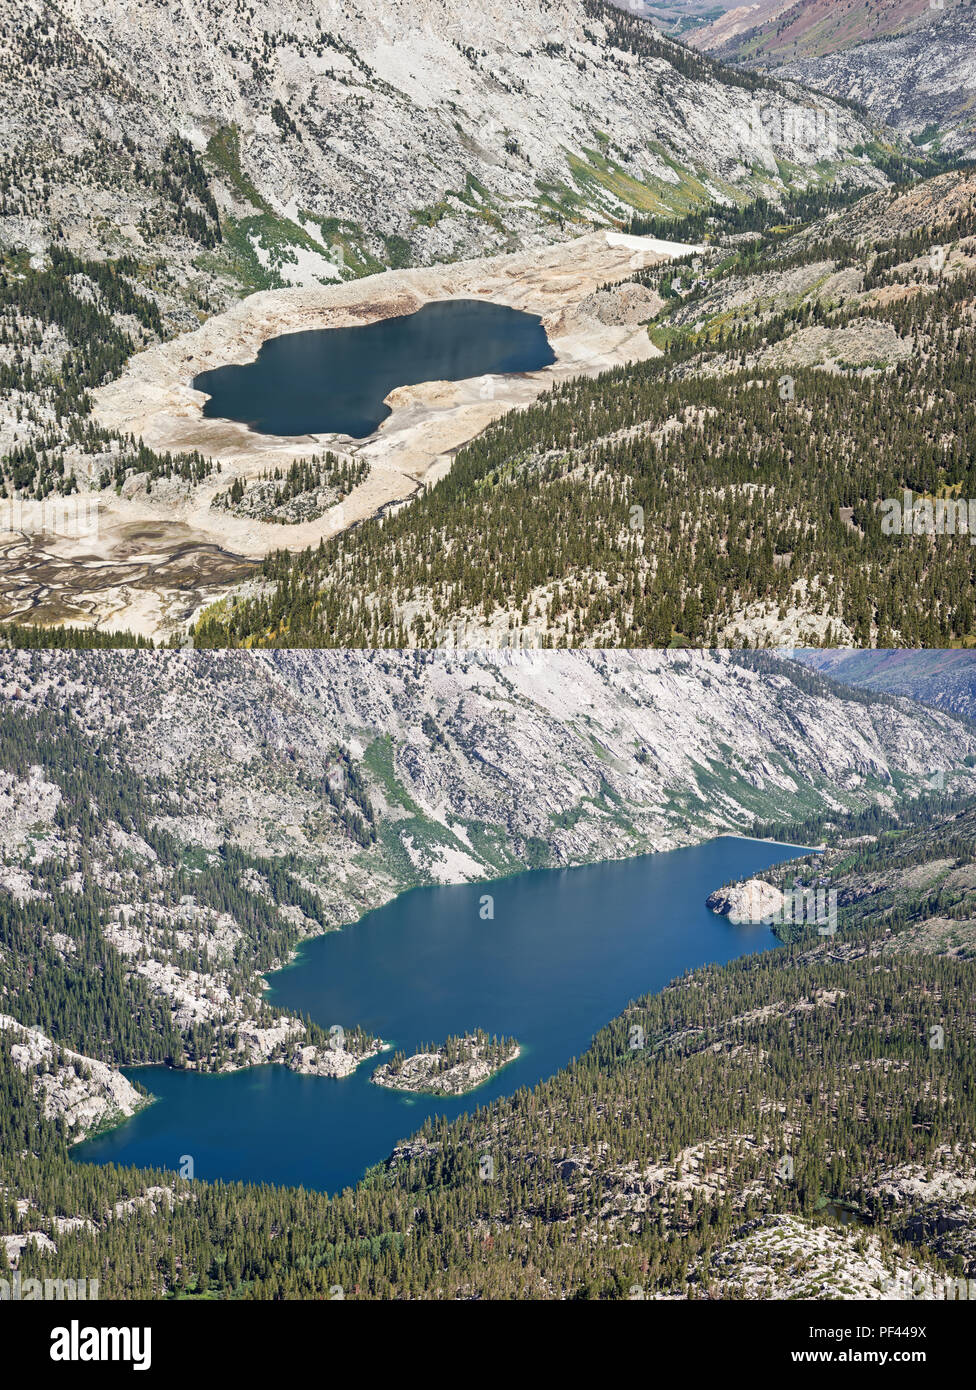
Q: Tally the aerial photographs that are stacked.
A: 2